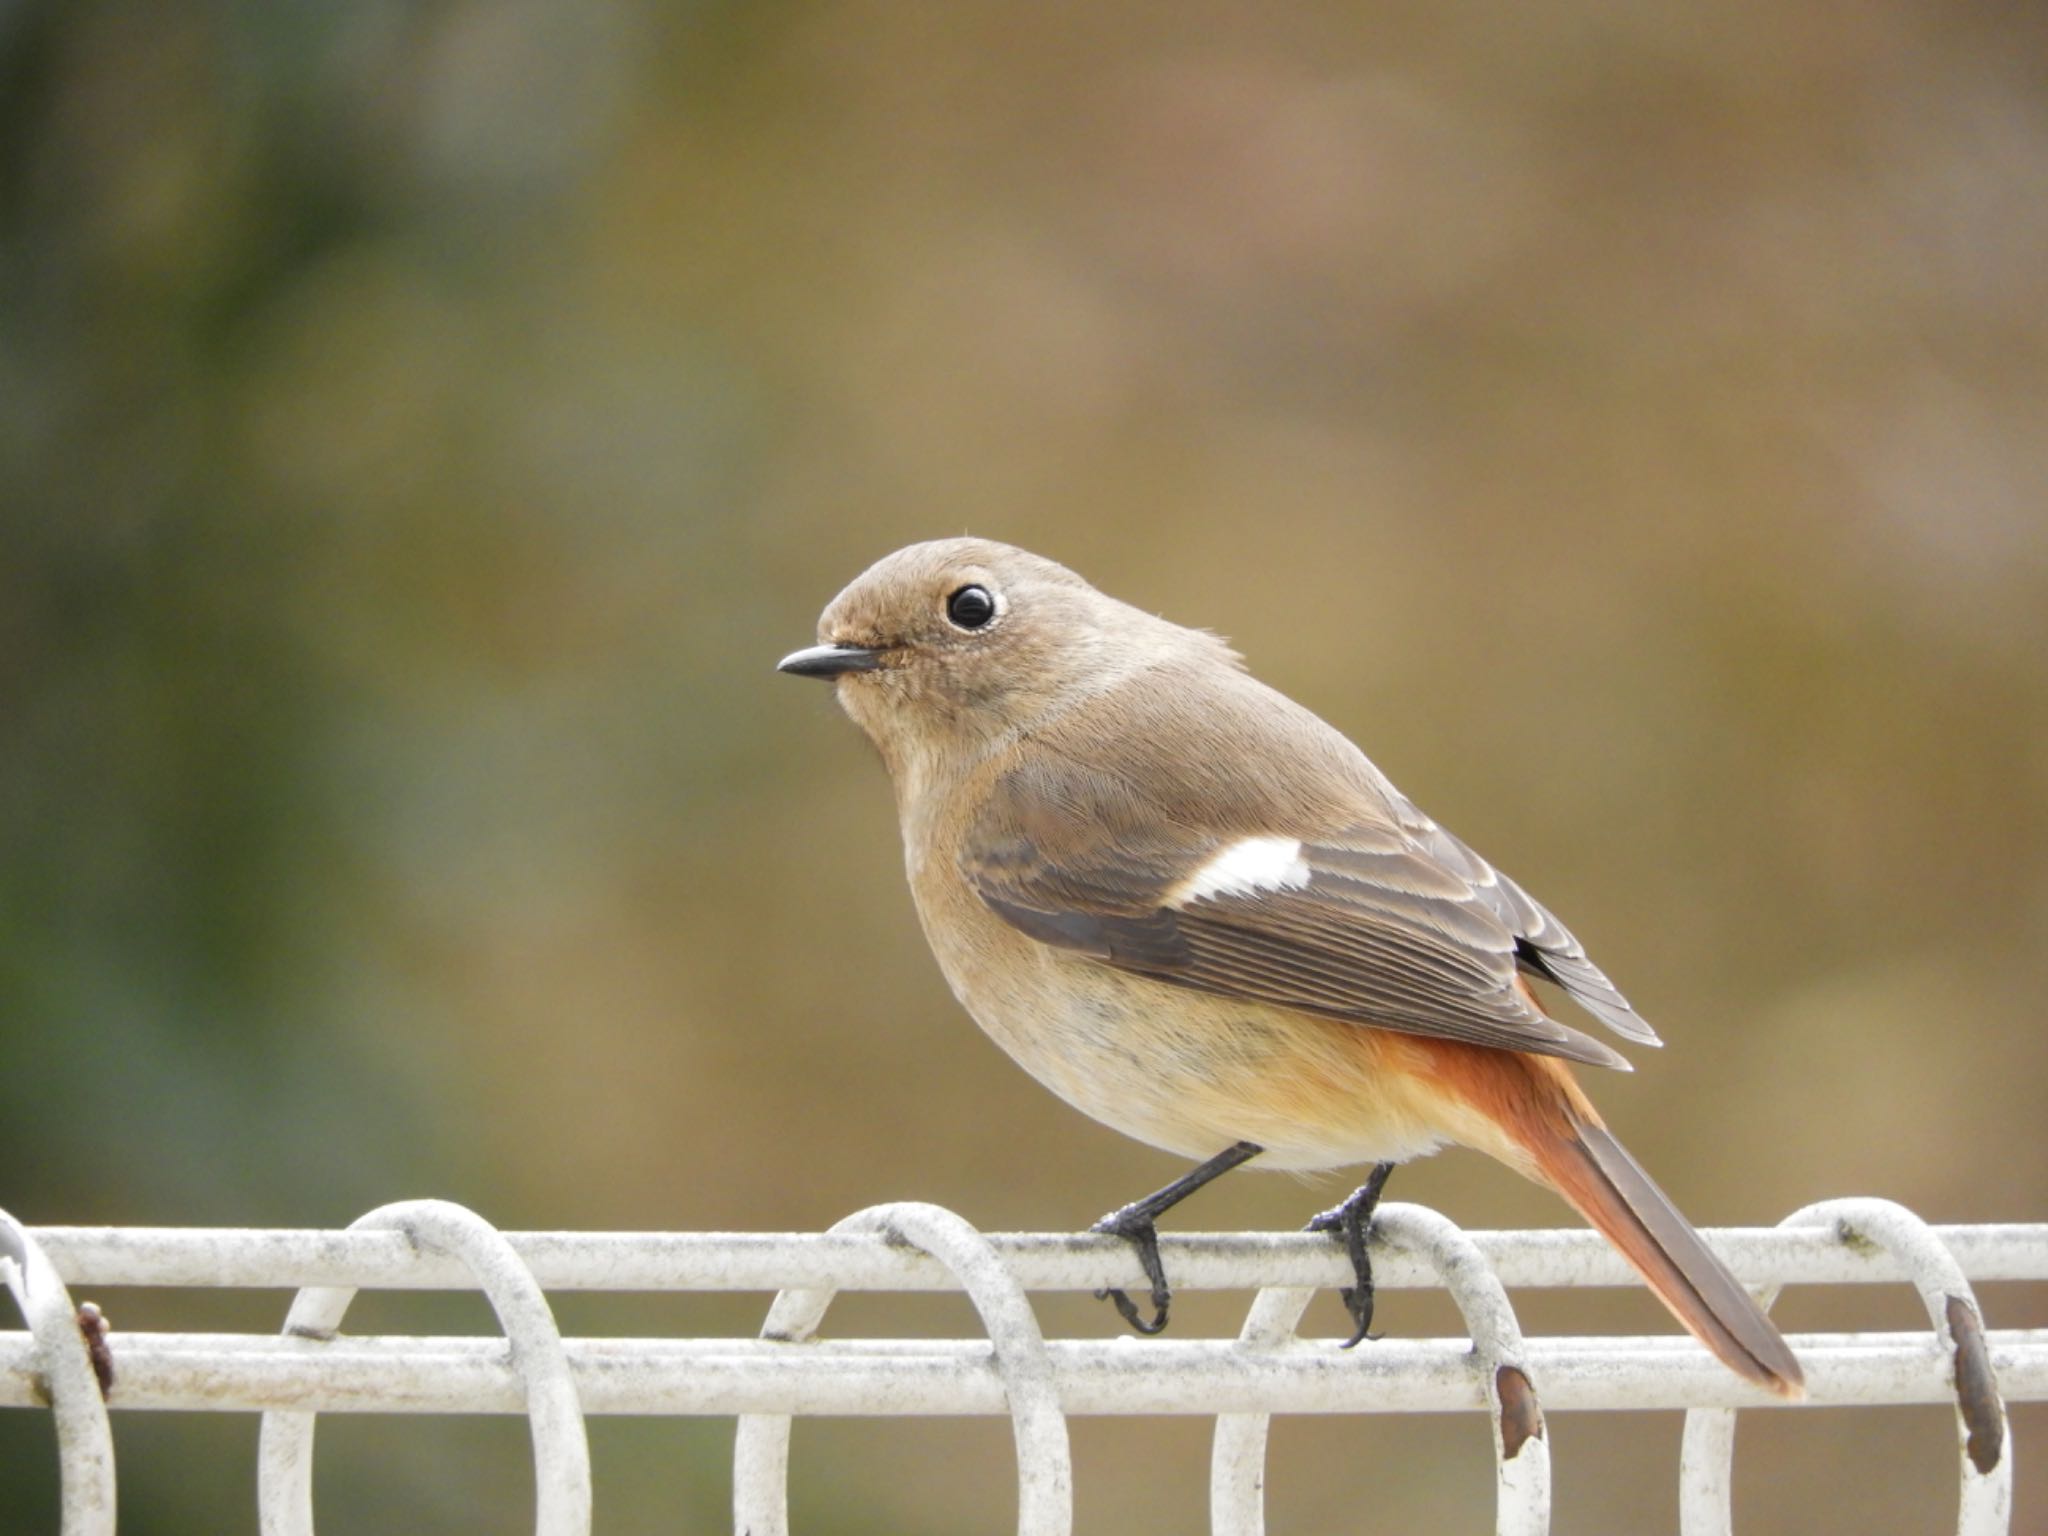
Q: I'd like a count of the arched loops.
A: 5